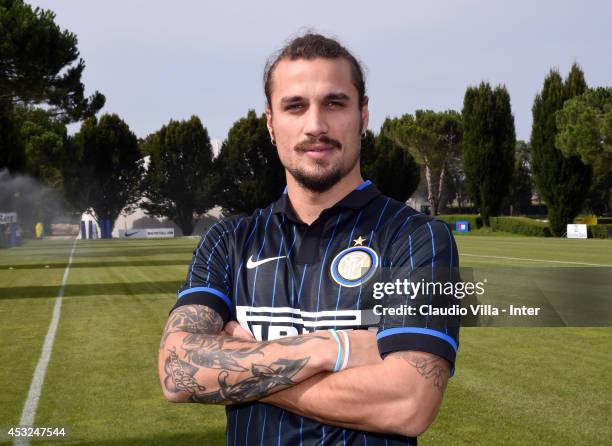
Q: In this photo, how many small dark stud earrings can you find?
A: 2